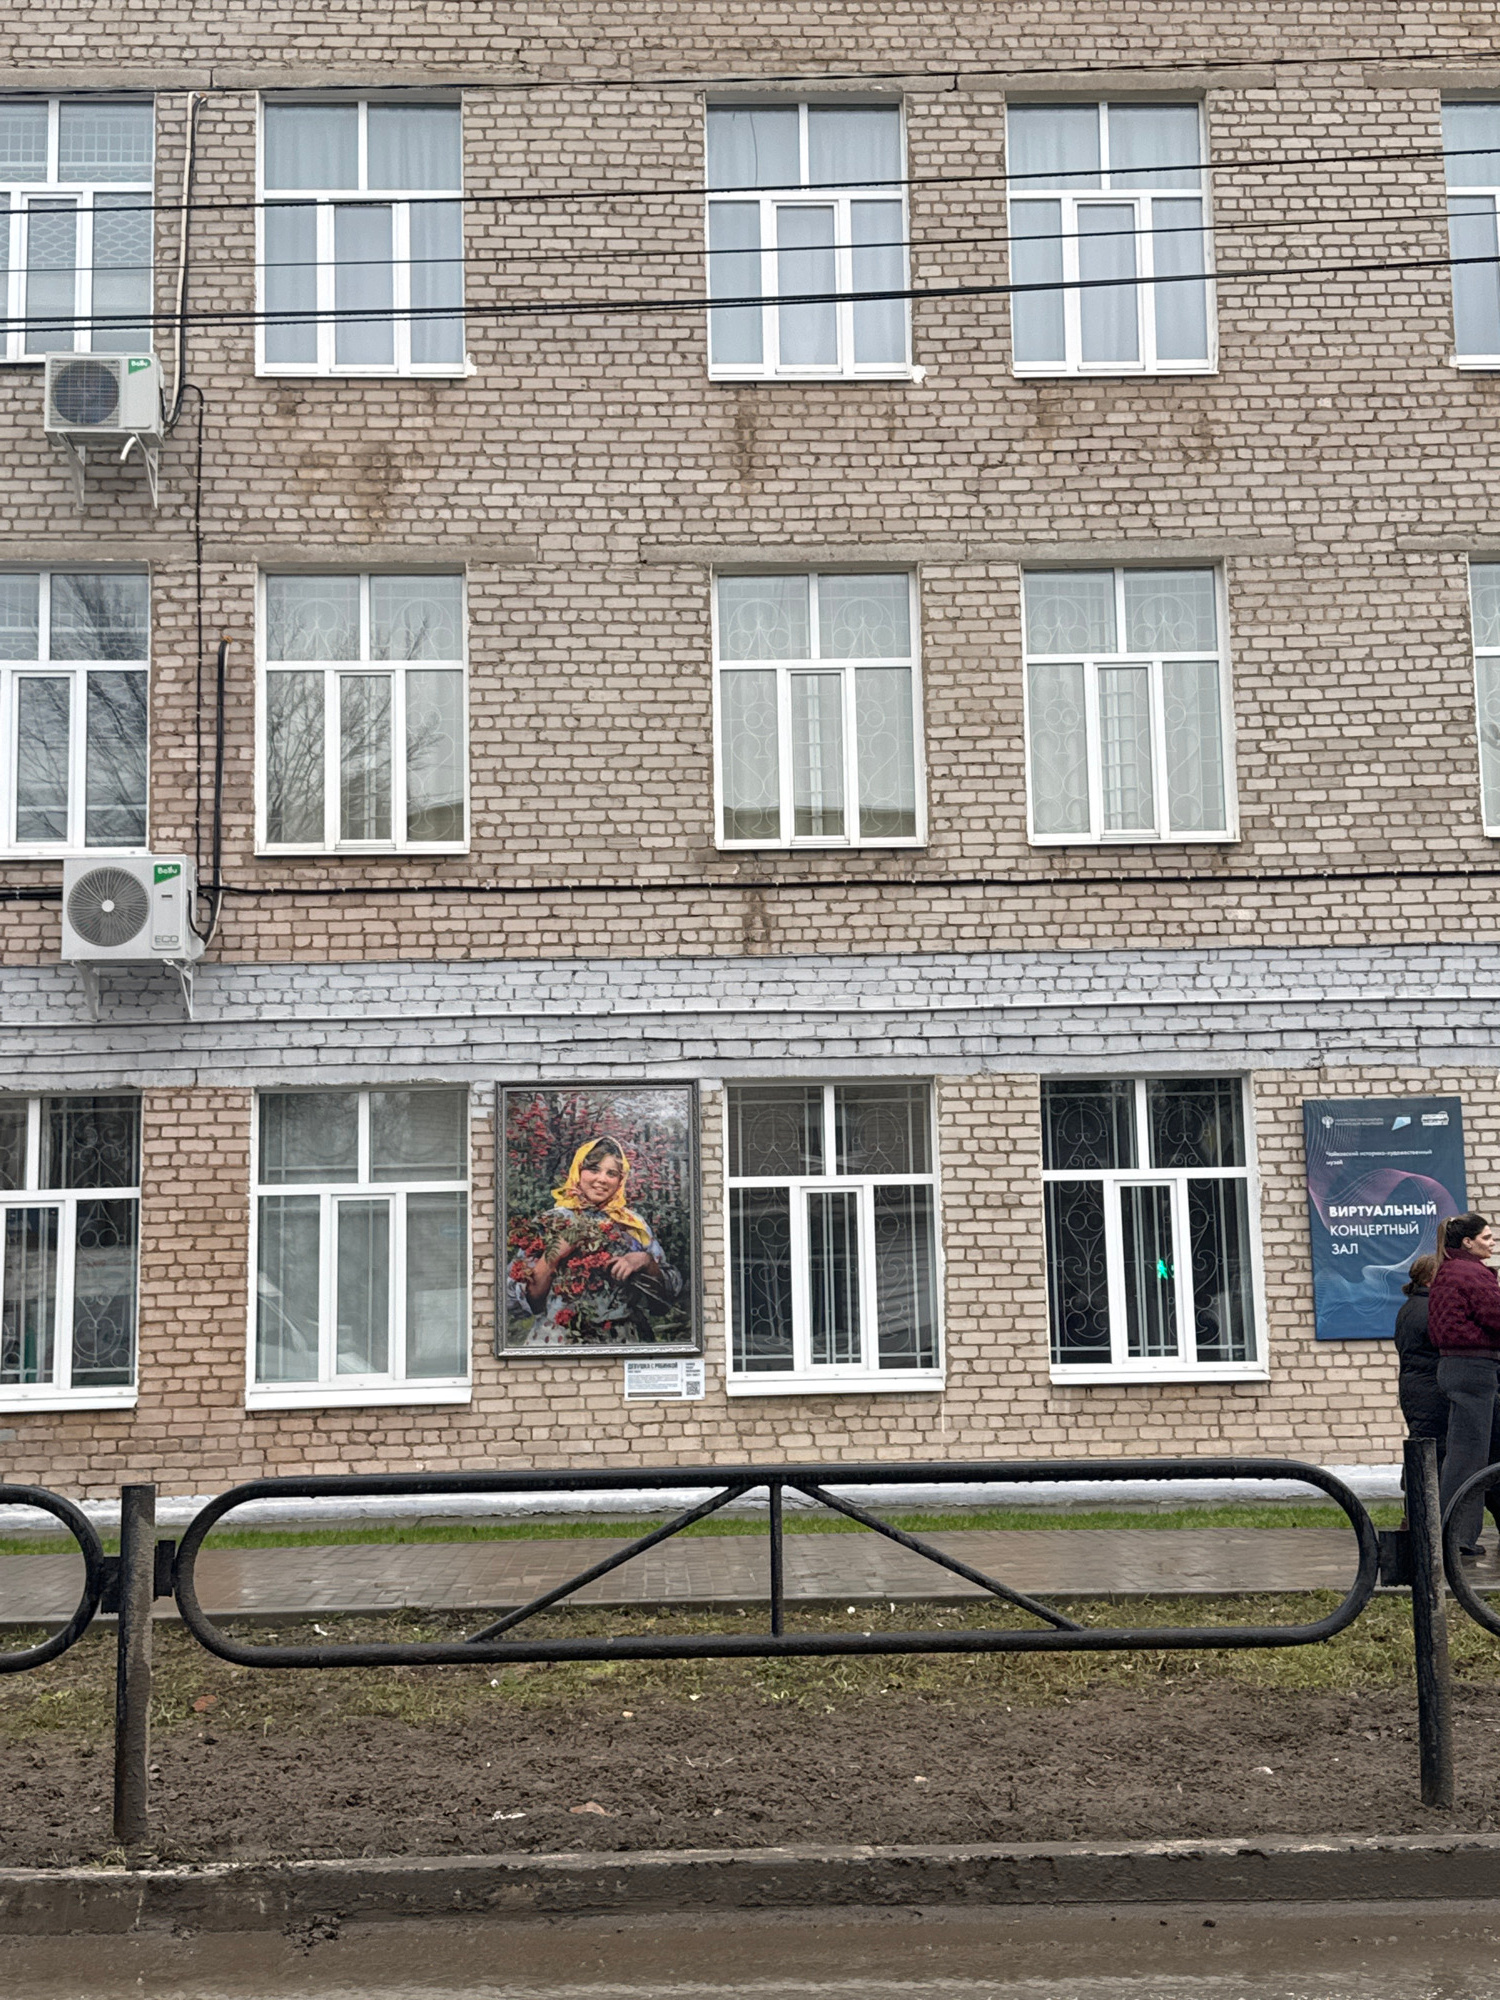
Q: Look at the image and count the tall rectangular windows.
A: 14